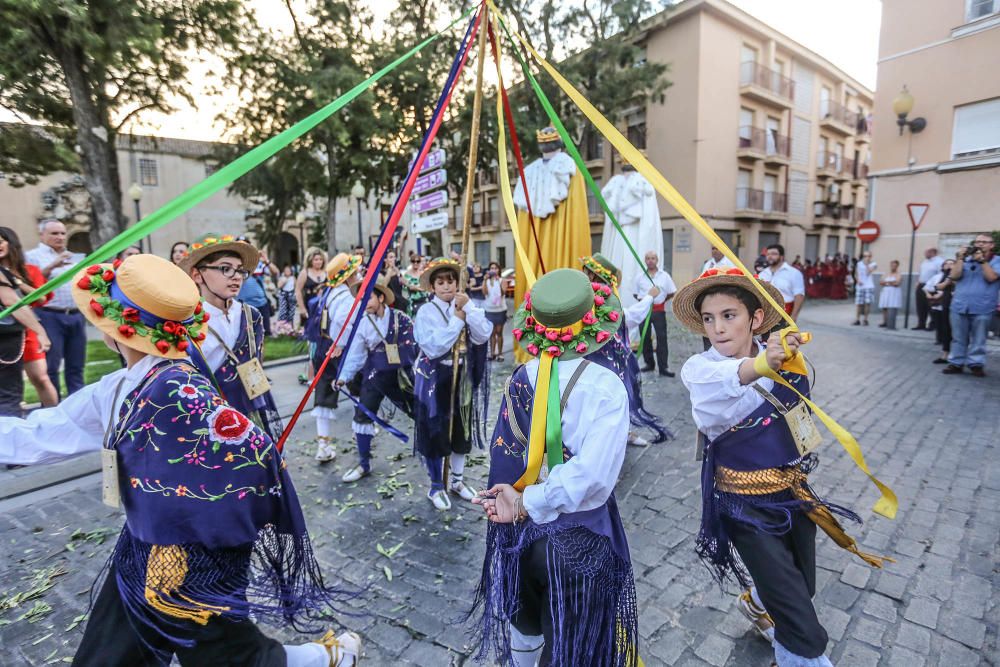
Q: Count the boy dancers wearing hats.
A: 8